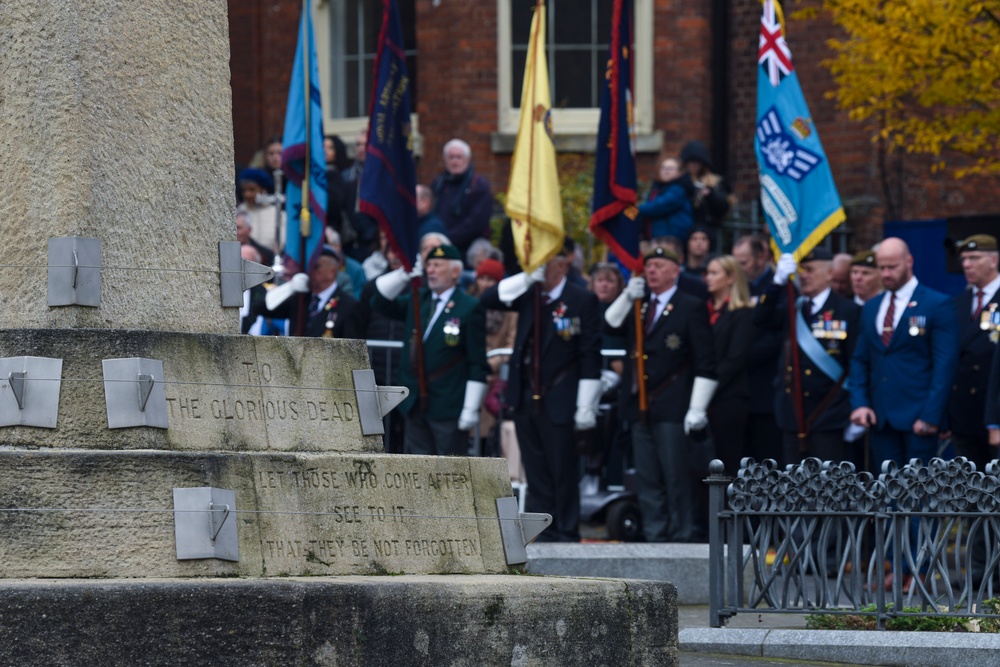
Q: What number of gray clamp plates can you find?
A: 7